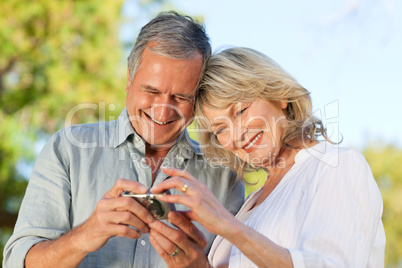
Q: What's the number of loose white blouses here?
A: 1